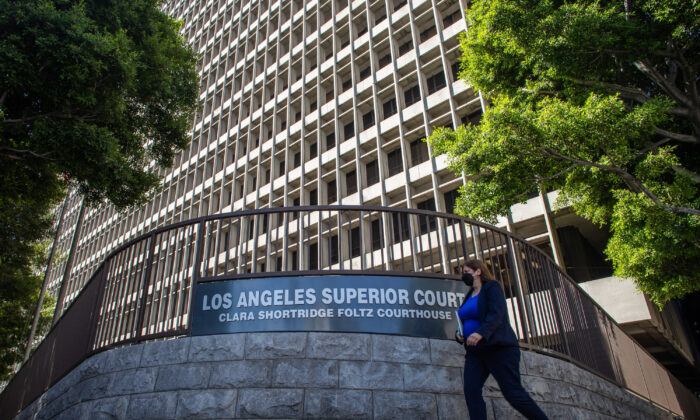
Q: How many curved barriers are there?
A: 1